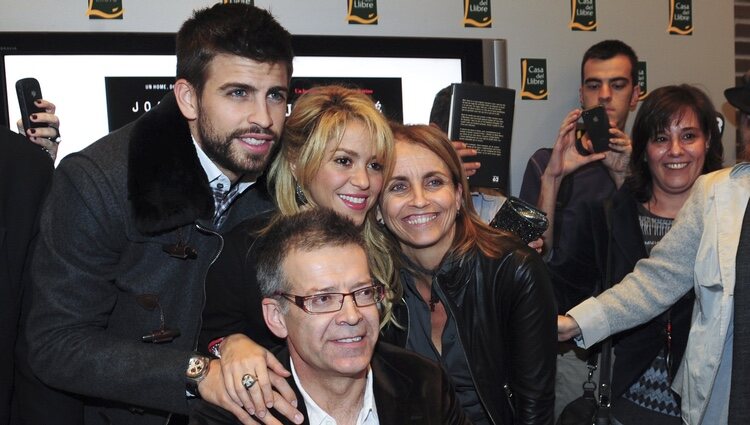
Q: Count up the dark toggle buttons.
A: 2